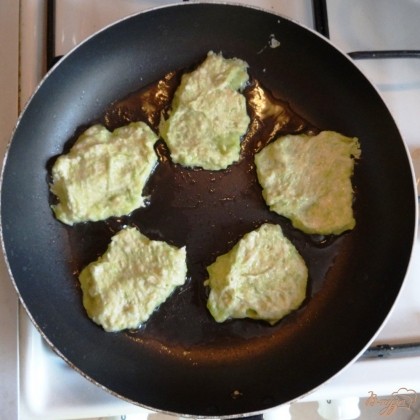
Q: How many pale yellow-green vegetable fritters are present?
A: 5